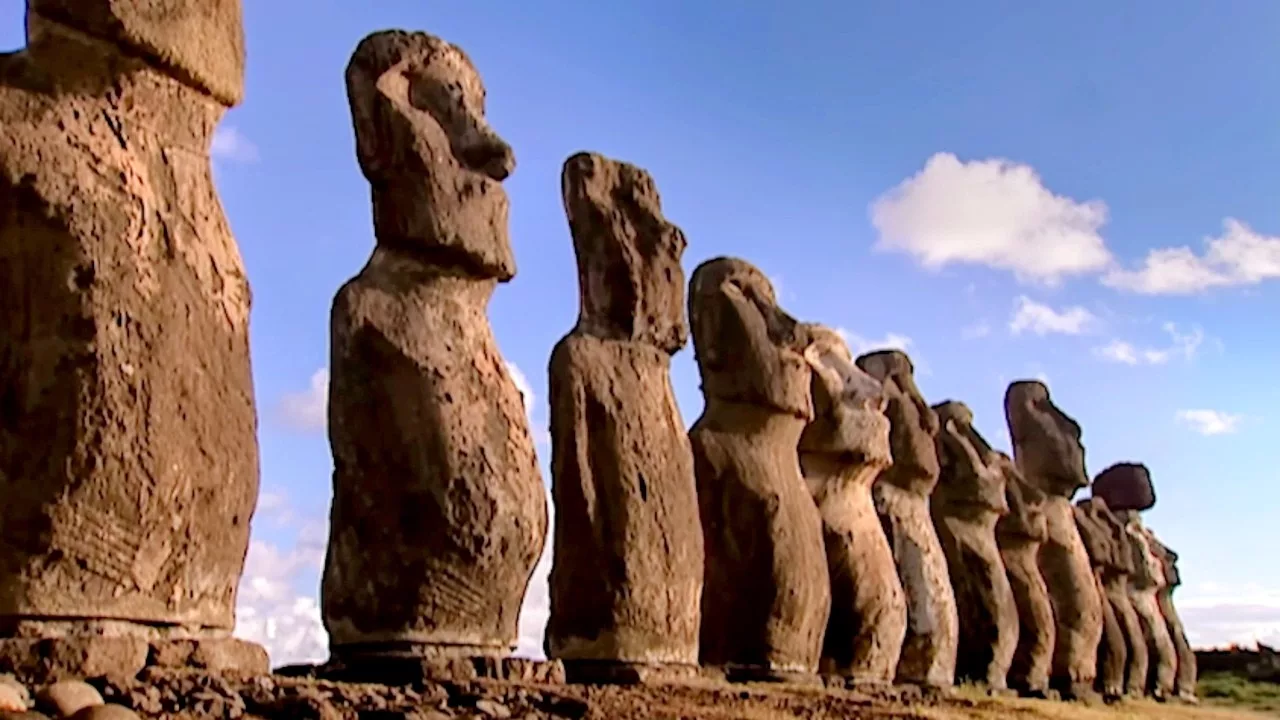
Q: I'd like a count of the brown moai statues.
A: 13